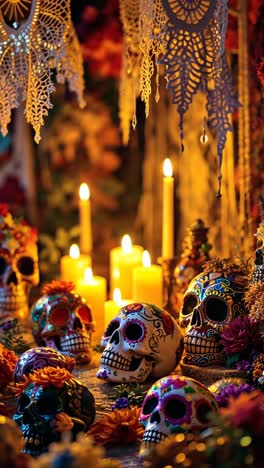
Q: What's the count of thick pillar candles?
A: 5